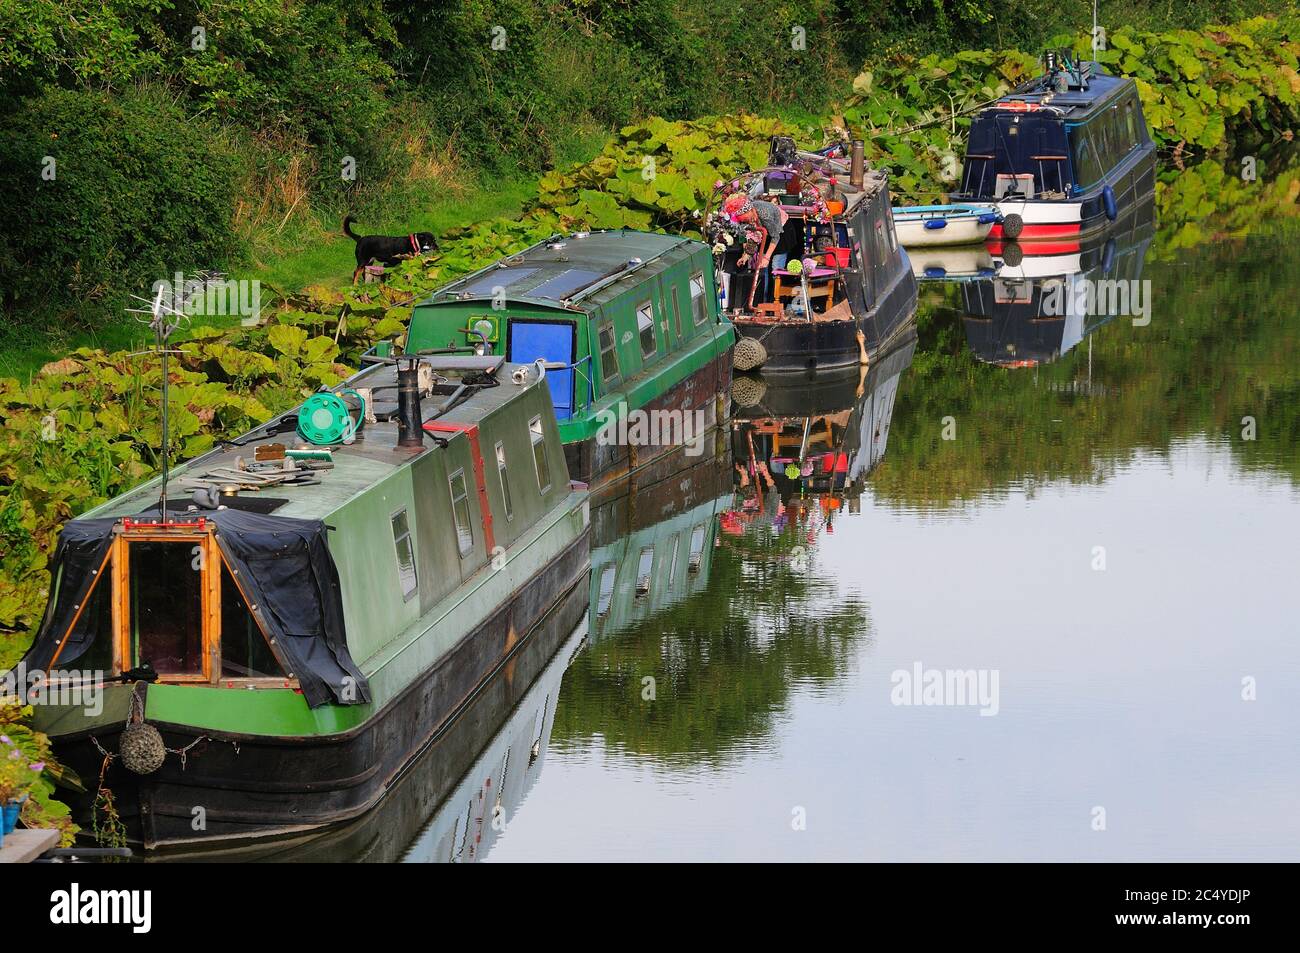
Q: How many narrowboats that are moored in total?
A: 4